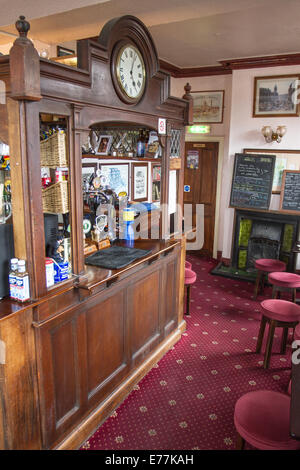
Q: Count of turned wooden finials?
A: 2